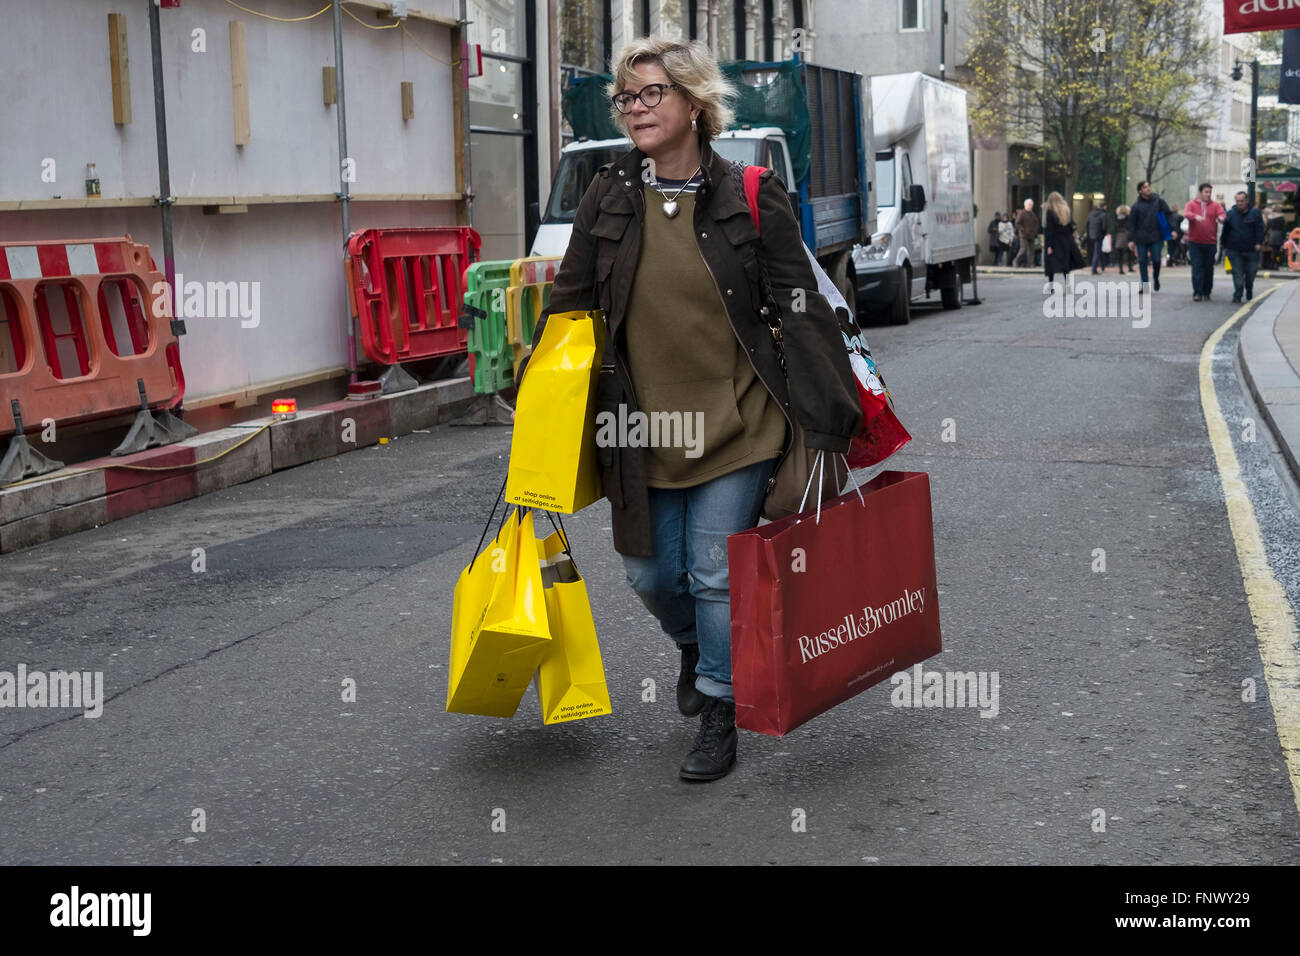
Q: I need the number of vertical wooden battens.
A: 4